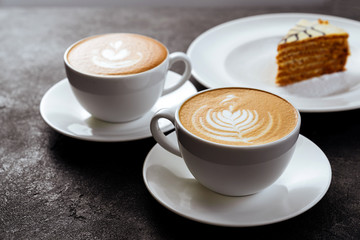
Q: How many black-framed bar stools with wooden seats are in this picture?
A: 0